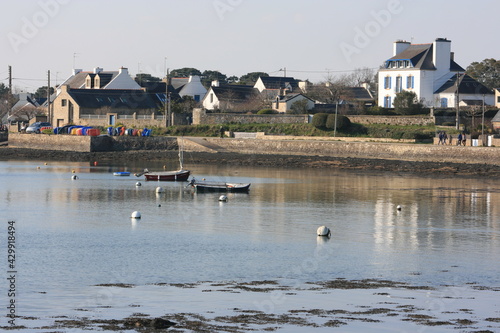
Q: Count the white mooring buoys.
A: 7